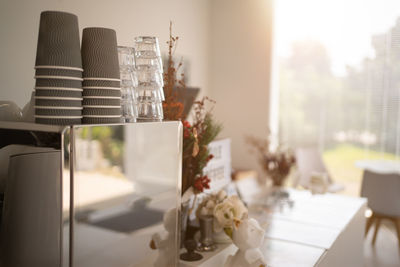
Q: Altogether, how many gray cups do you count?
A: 13